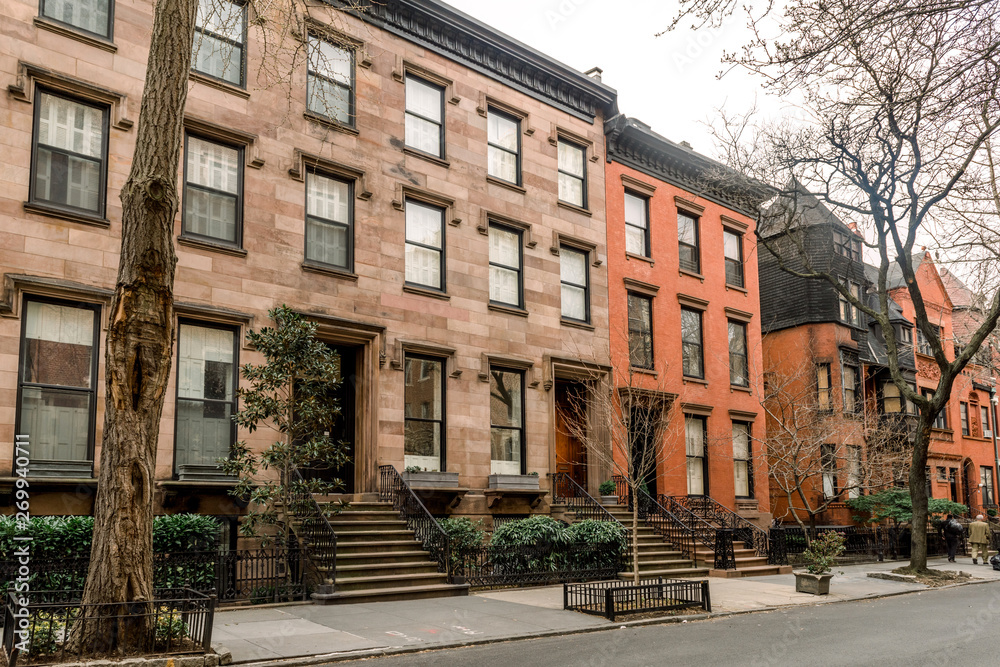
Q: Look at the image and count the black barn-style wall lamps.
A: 0